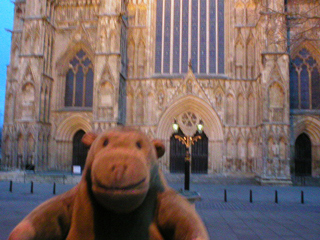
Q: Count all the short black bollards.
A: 7